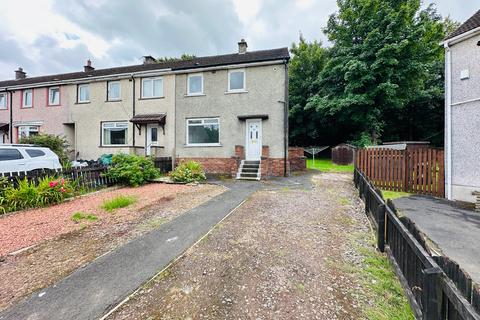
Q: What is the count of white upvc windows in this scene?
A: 11